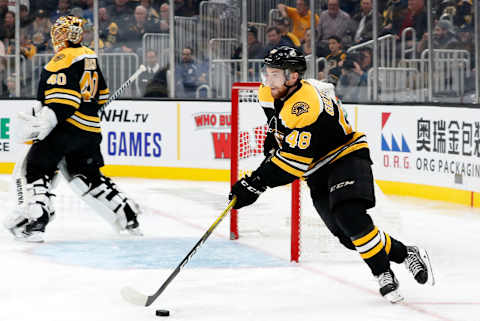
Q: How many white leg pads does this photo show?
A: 2